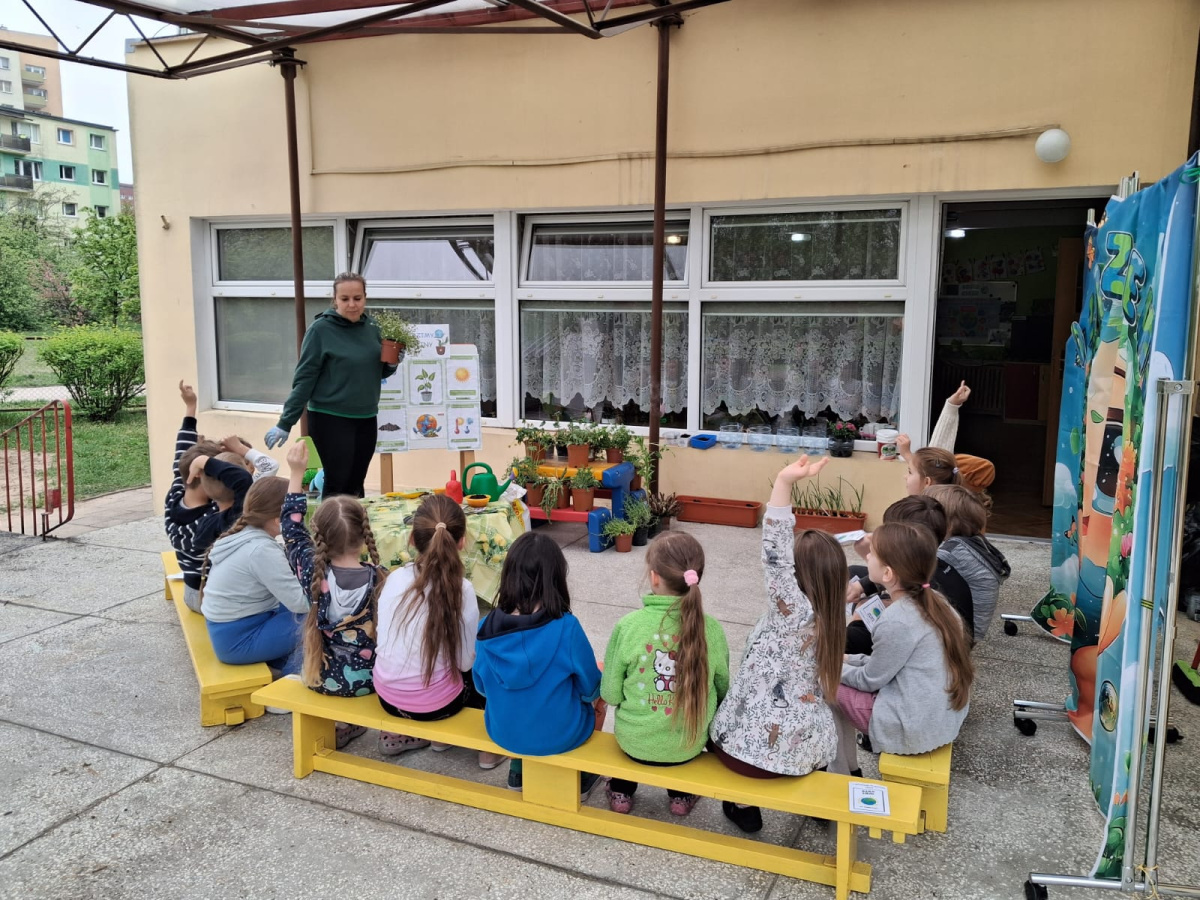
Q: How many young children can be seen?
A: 14